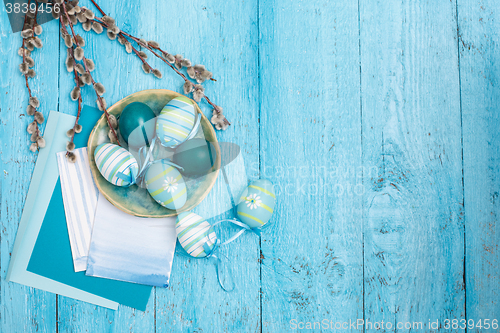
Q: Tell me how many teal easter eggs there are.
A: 2